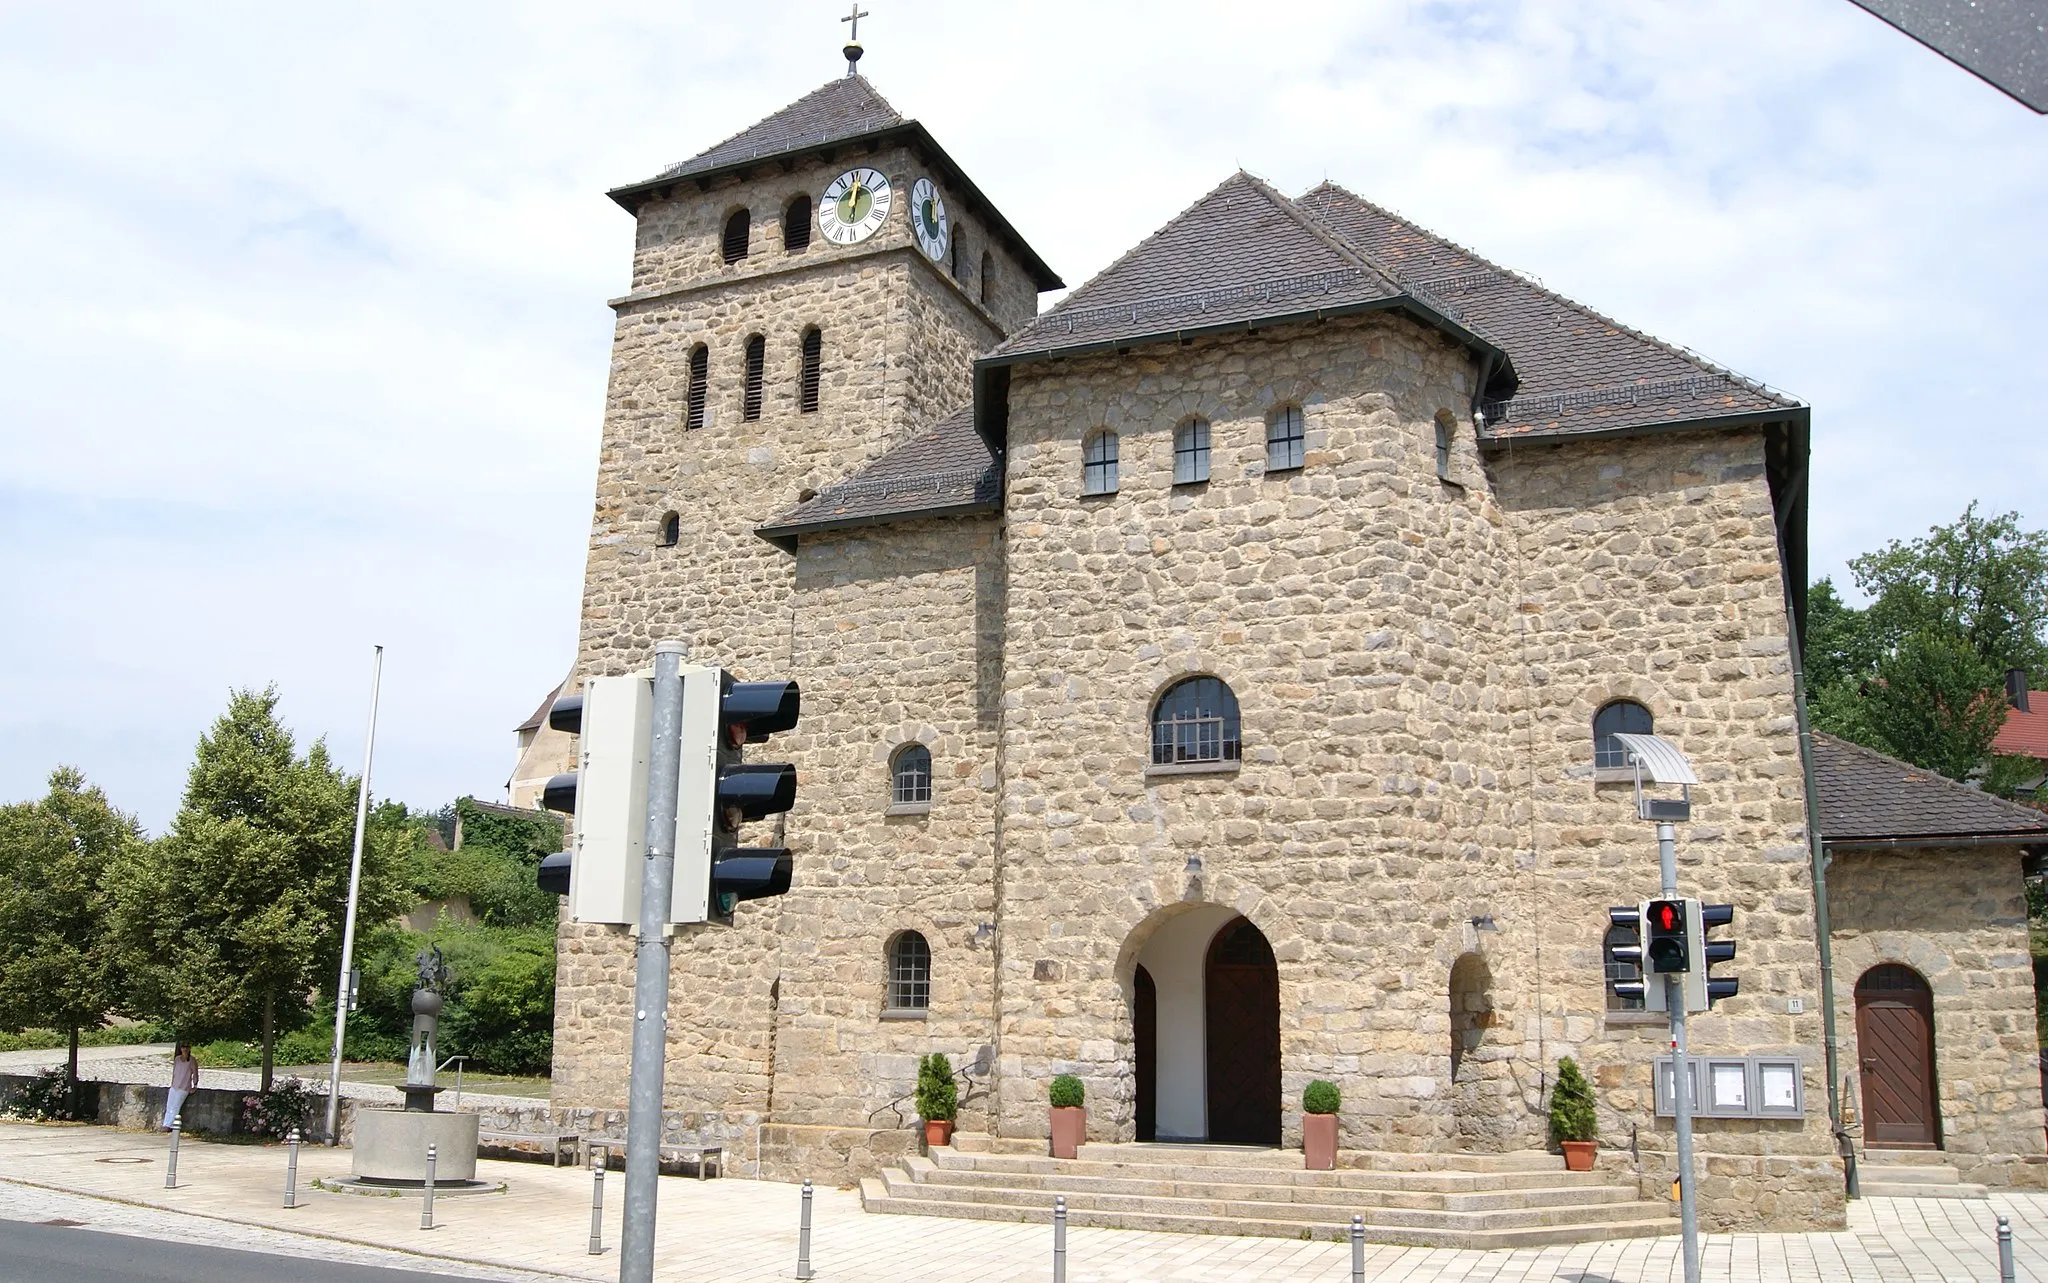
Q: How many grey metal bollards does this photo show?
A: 8